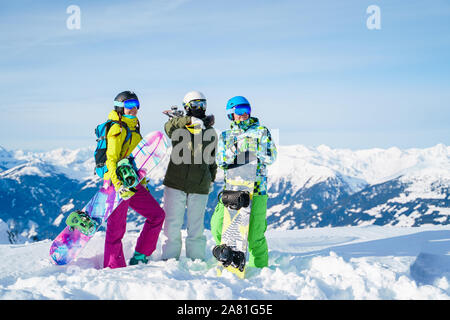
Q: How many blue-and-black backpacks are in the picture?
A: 1